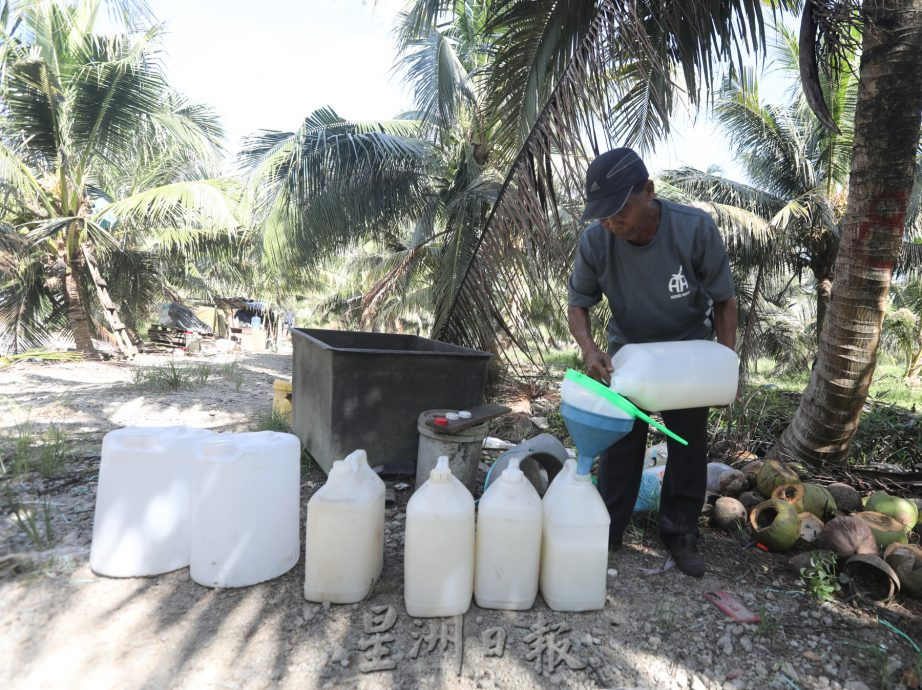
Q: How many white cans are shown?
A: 7